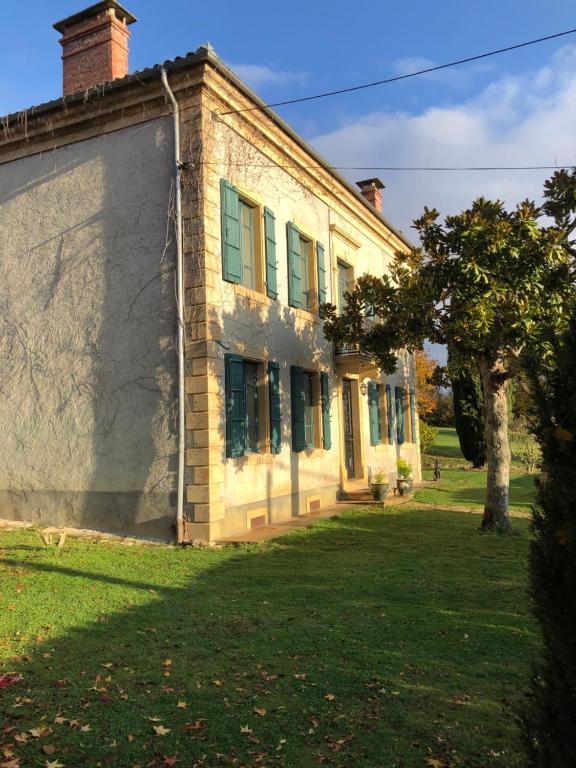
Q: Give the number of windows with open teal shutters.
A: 6